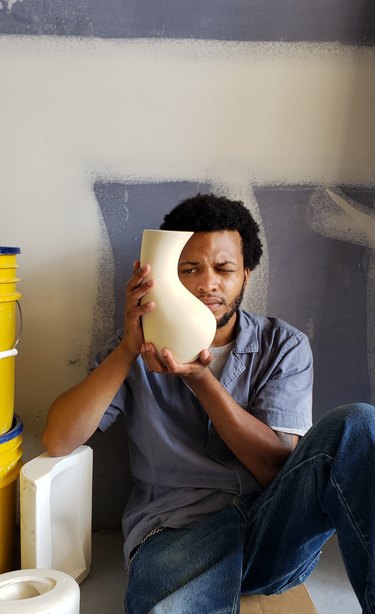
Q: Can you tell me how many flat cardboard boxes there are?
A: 1